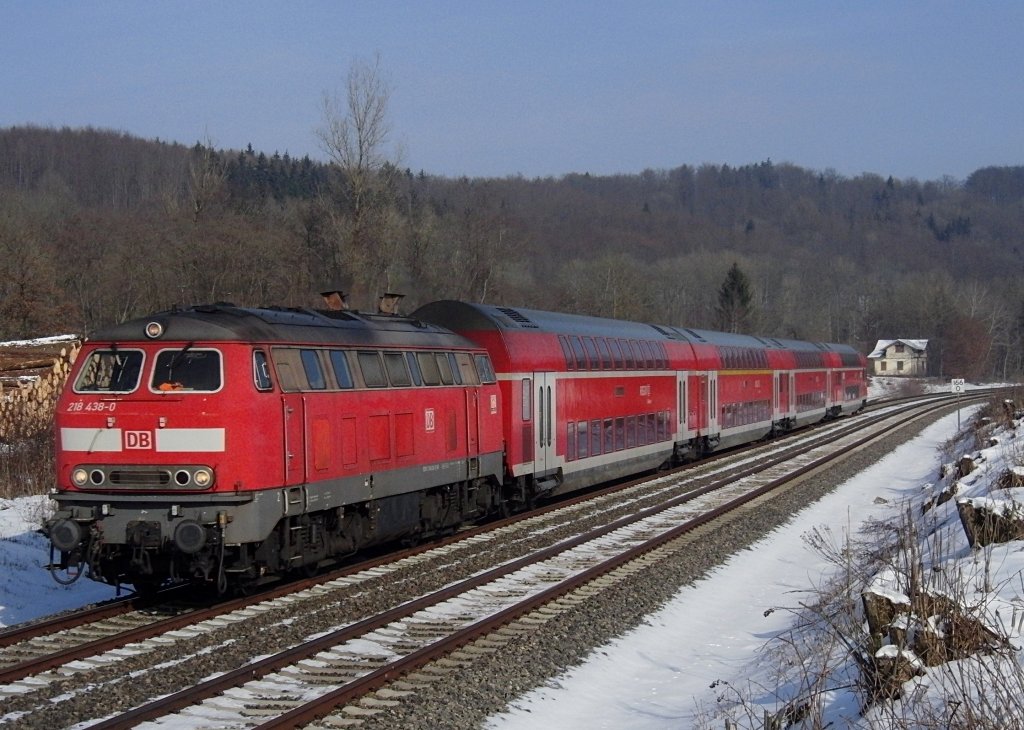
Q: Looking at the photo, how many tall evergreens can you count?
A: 1